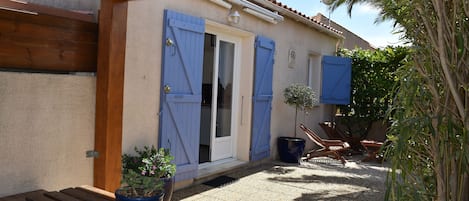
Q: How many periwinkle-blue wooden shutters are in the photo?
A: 3